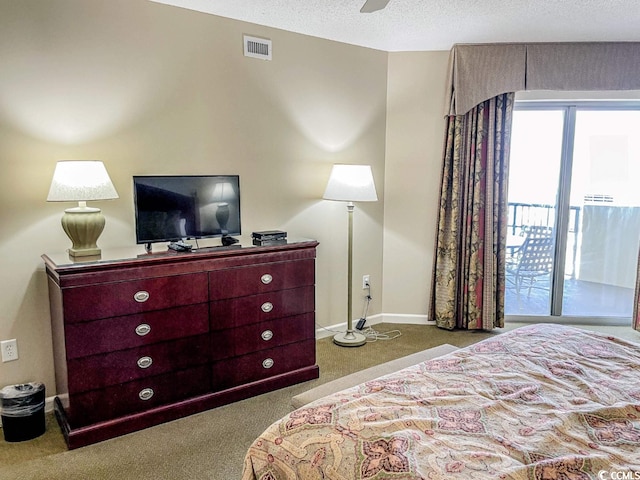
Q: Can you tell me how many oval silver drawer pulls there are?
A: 8